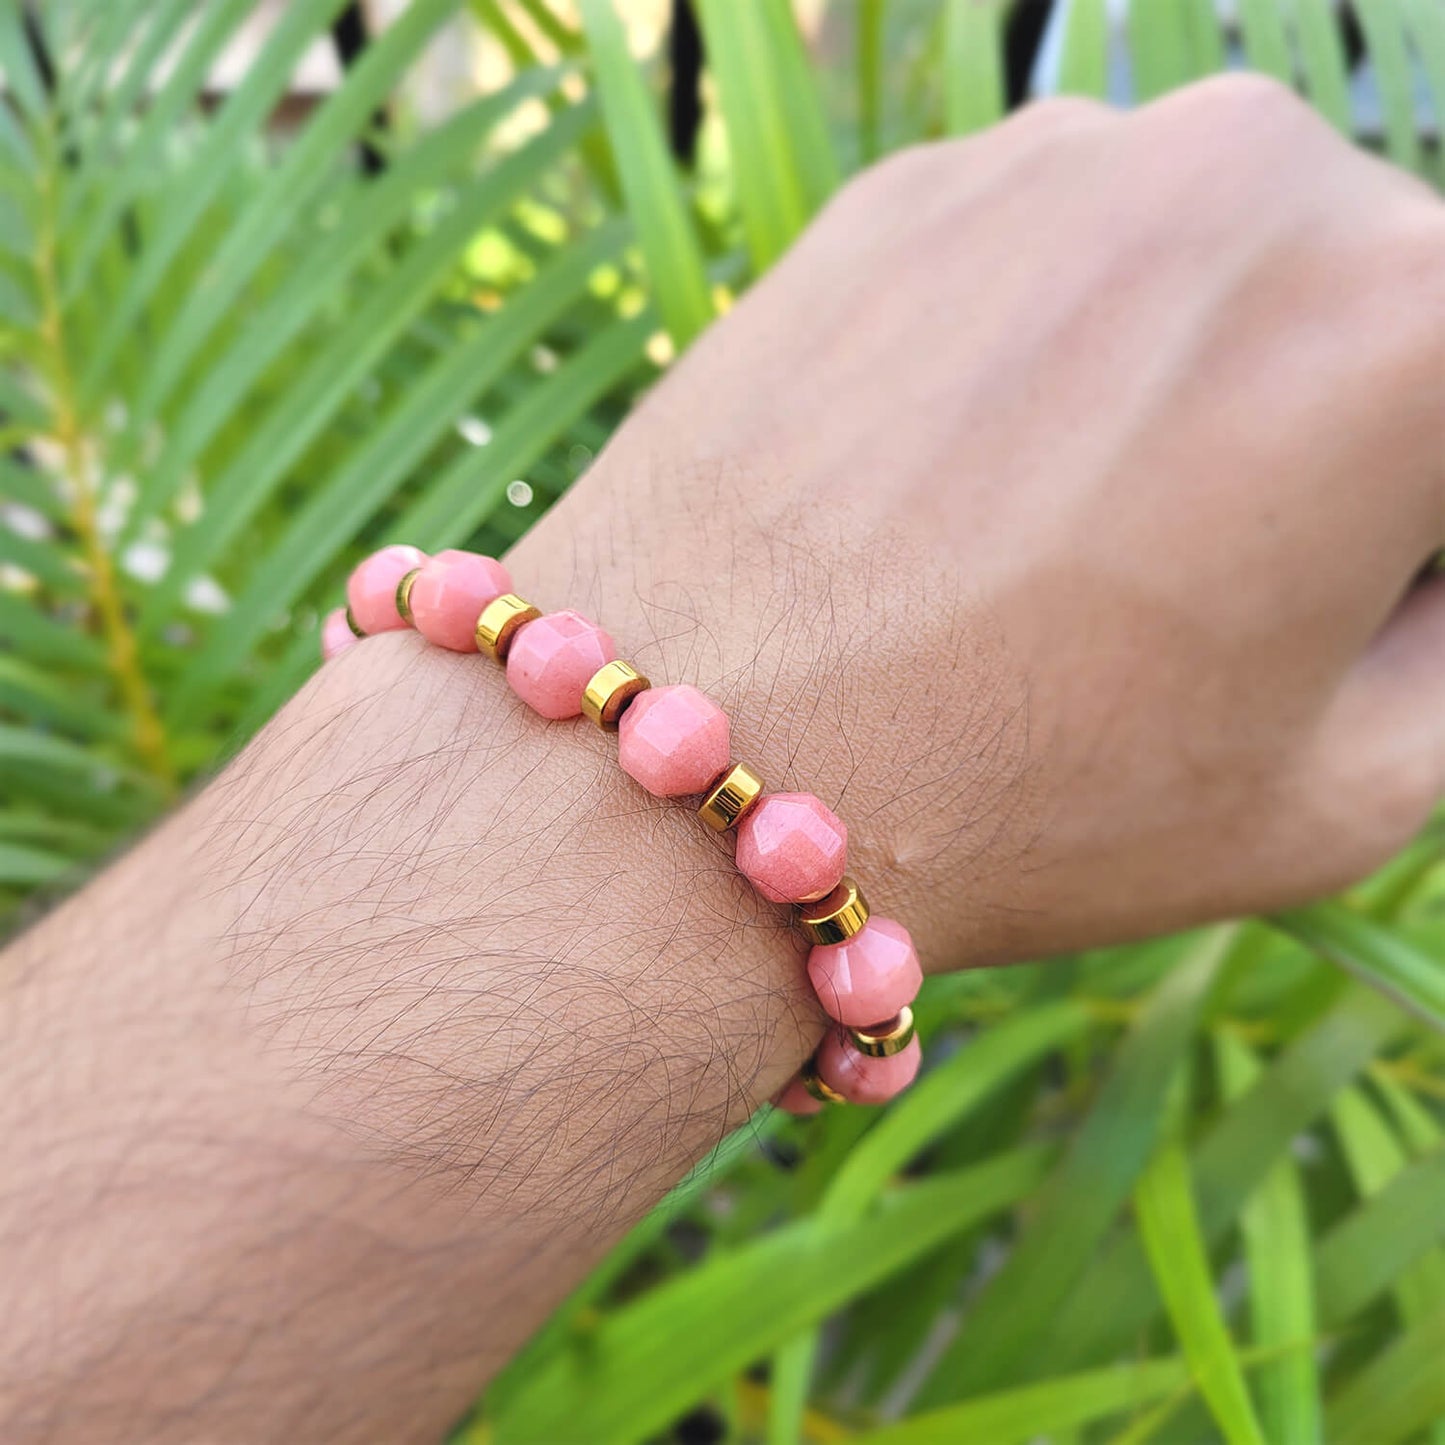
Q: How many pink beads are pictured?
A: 9